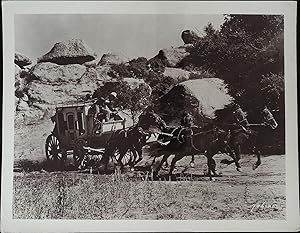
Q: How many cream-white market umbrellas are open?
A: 0